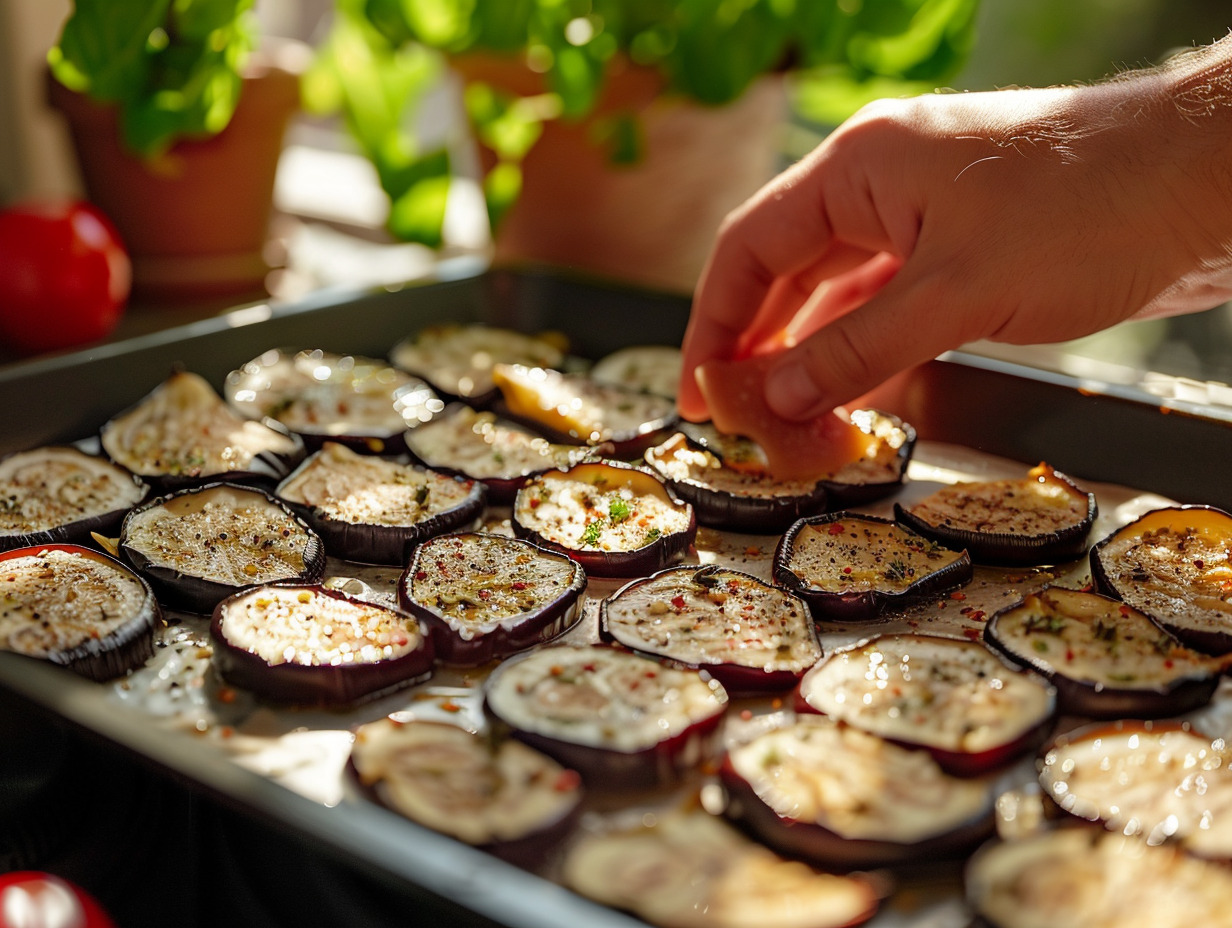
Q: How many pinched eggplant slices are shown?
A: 1